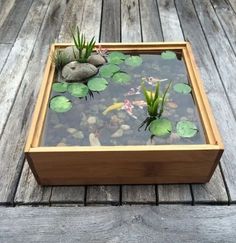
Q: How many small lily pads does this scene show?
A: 12